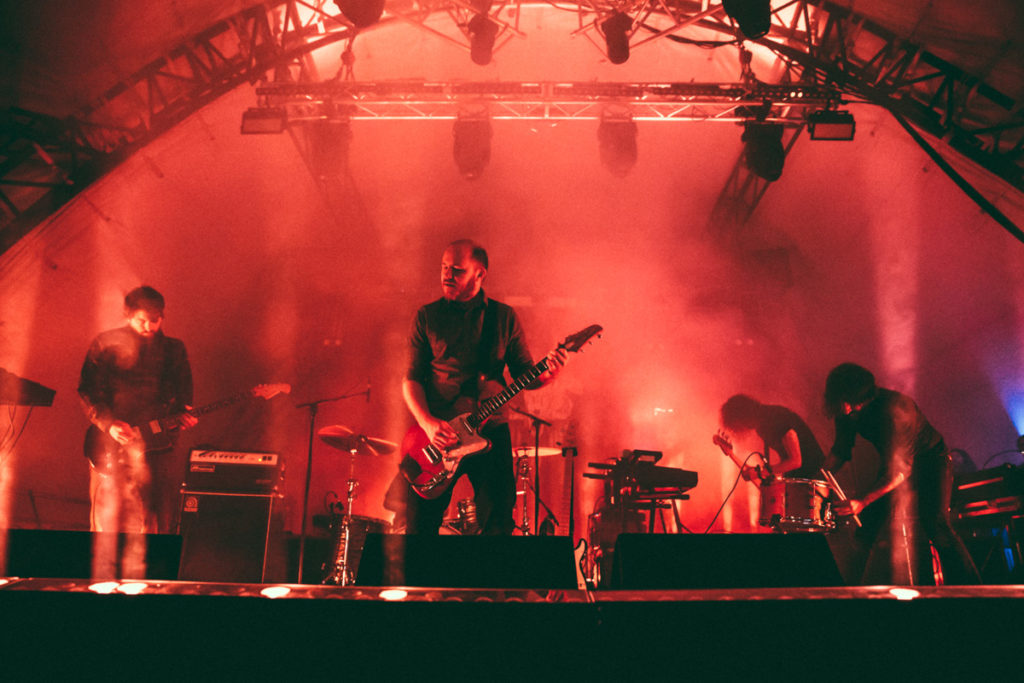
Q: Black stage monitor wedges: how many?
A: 3